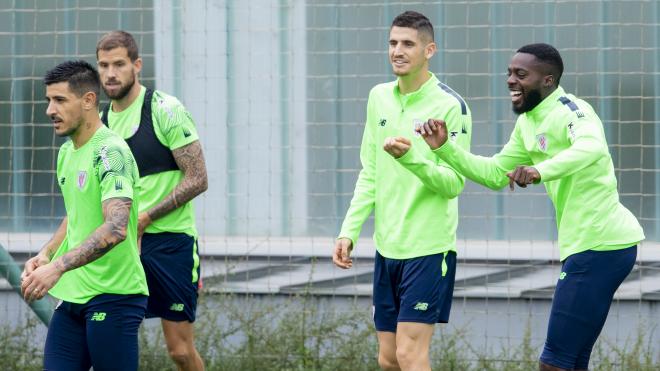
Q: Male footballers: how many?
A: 4